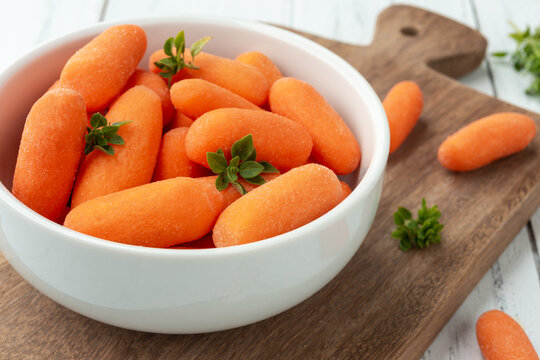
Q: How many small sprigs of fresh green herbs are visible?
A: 5